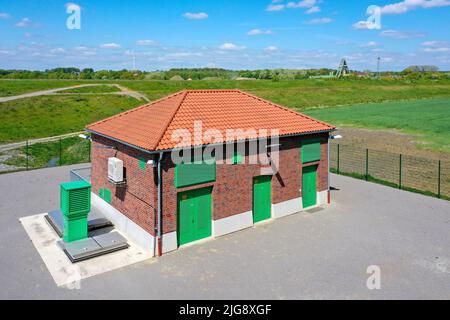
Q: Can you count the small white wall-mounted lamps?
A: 3